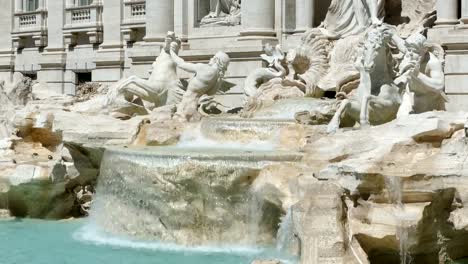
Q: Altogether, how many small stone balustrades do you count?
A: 3